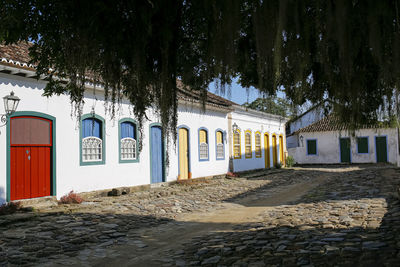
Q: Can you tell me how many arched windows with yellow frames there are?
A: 3